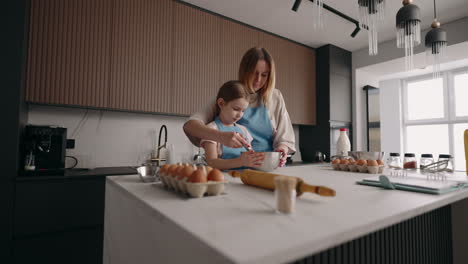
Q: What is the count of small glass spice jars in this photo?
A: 4